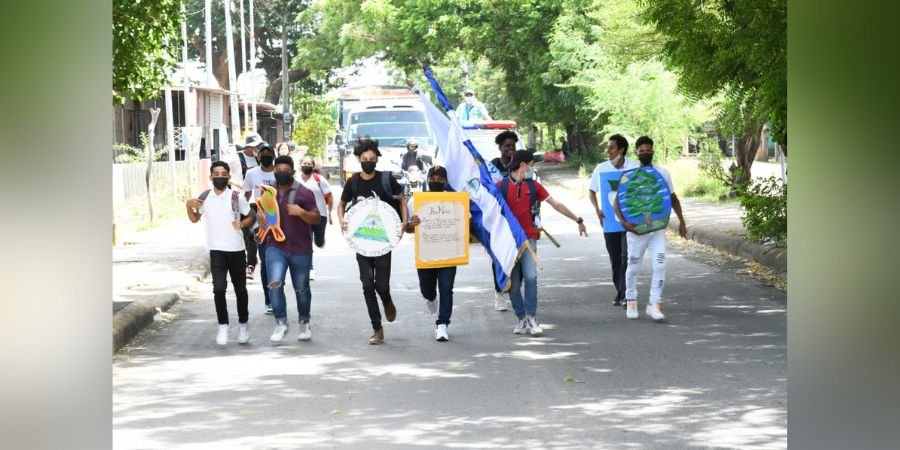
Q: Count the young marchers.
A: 11